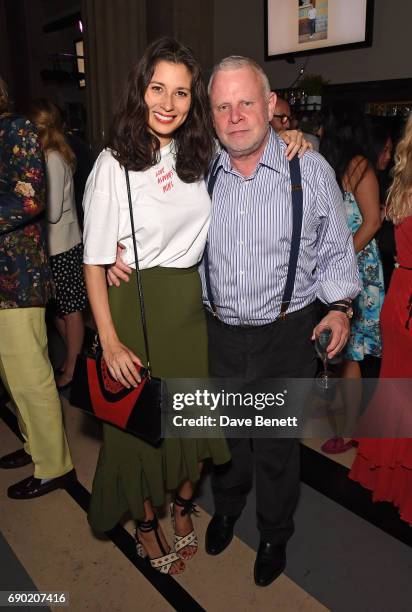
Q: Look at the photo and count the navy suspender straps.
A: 2